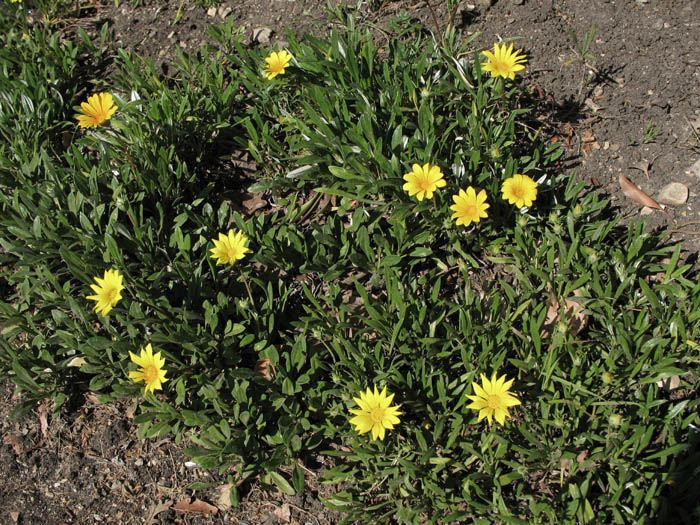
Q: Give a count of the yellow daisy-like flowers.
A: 11